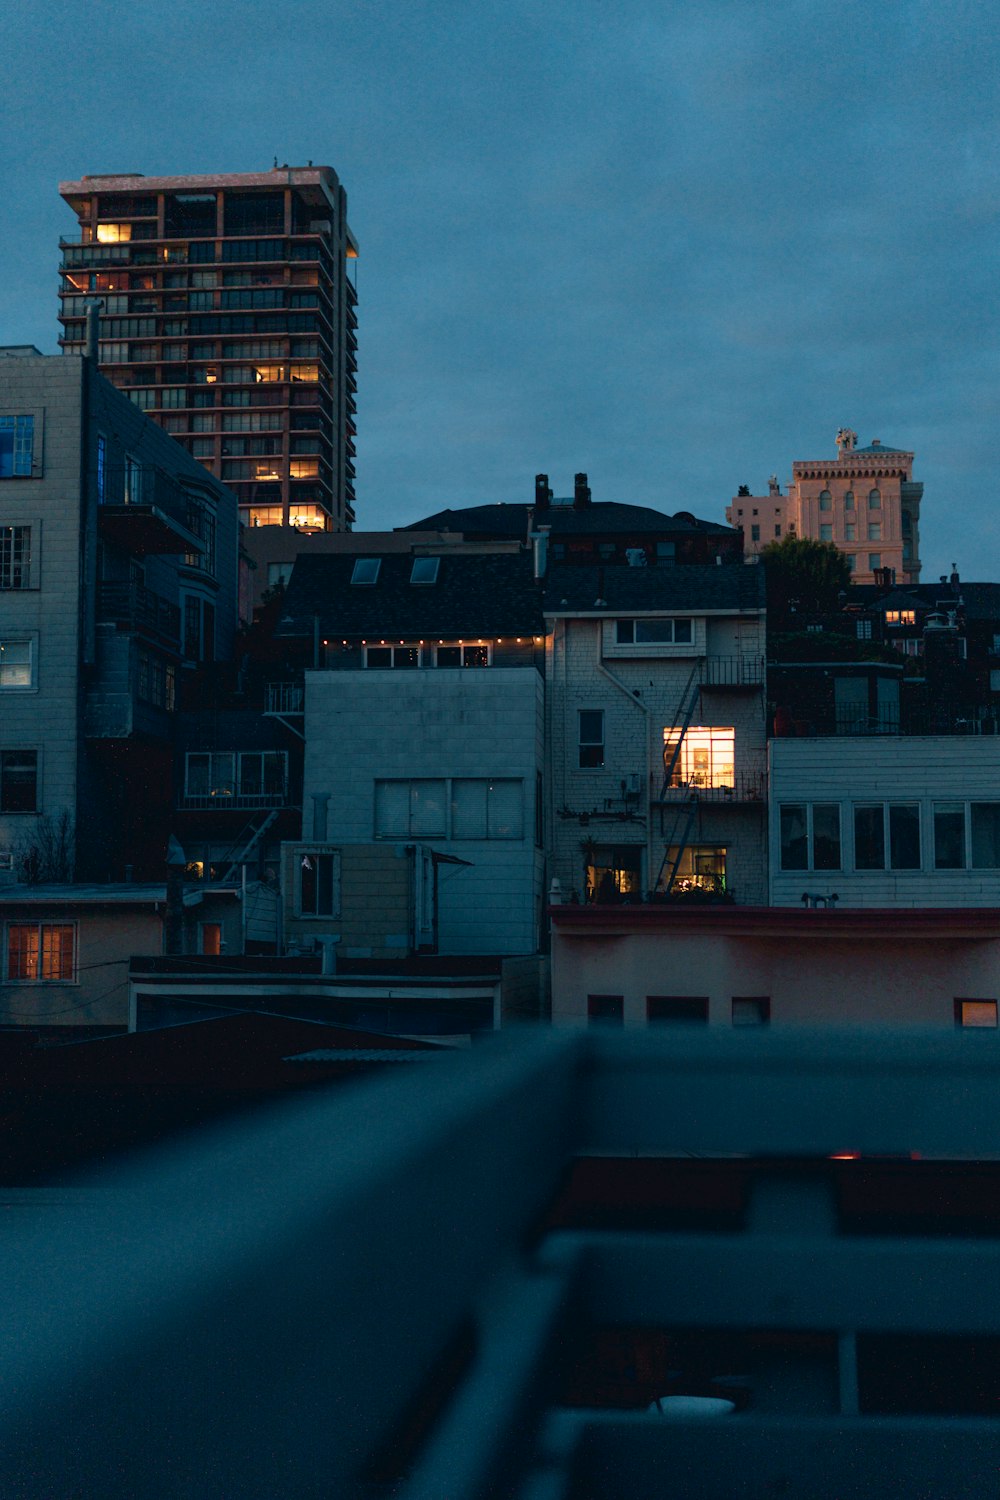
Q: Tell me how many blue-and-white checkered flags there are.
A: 0